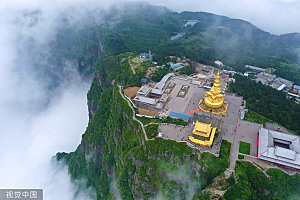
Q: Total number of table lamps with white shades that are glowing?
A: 0